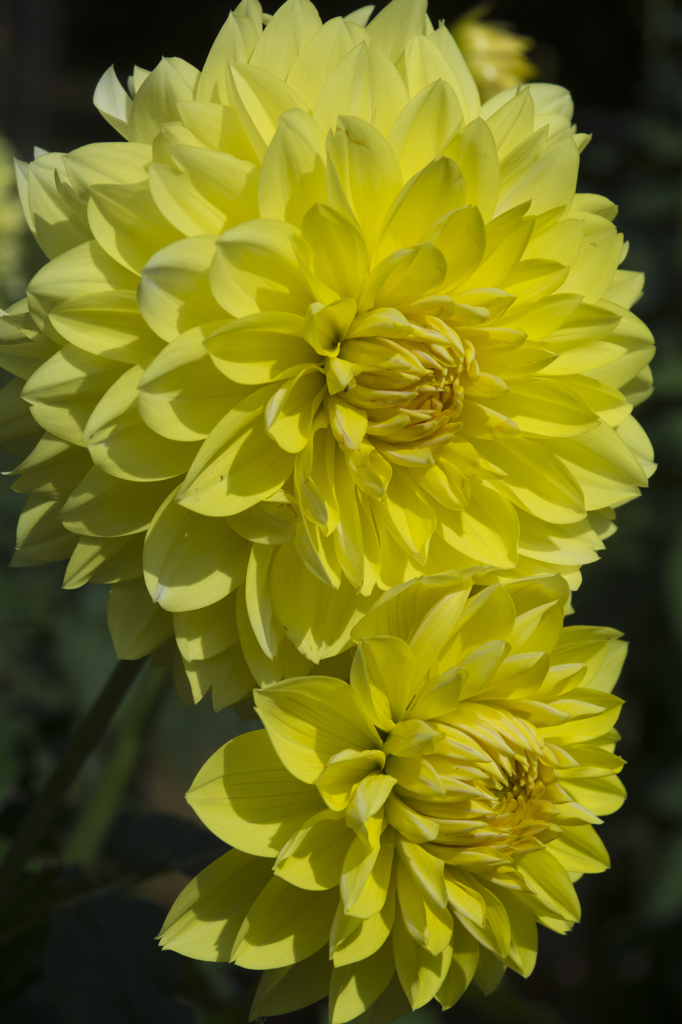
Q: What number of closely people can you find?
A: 0